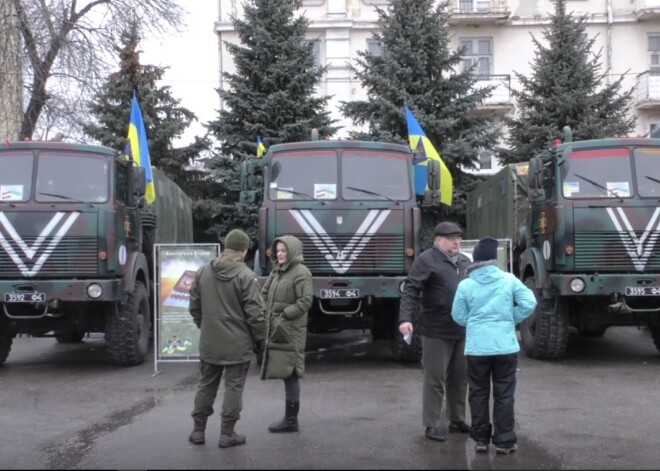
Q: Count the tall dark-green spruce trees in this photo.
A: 4